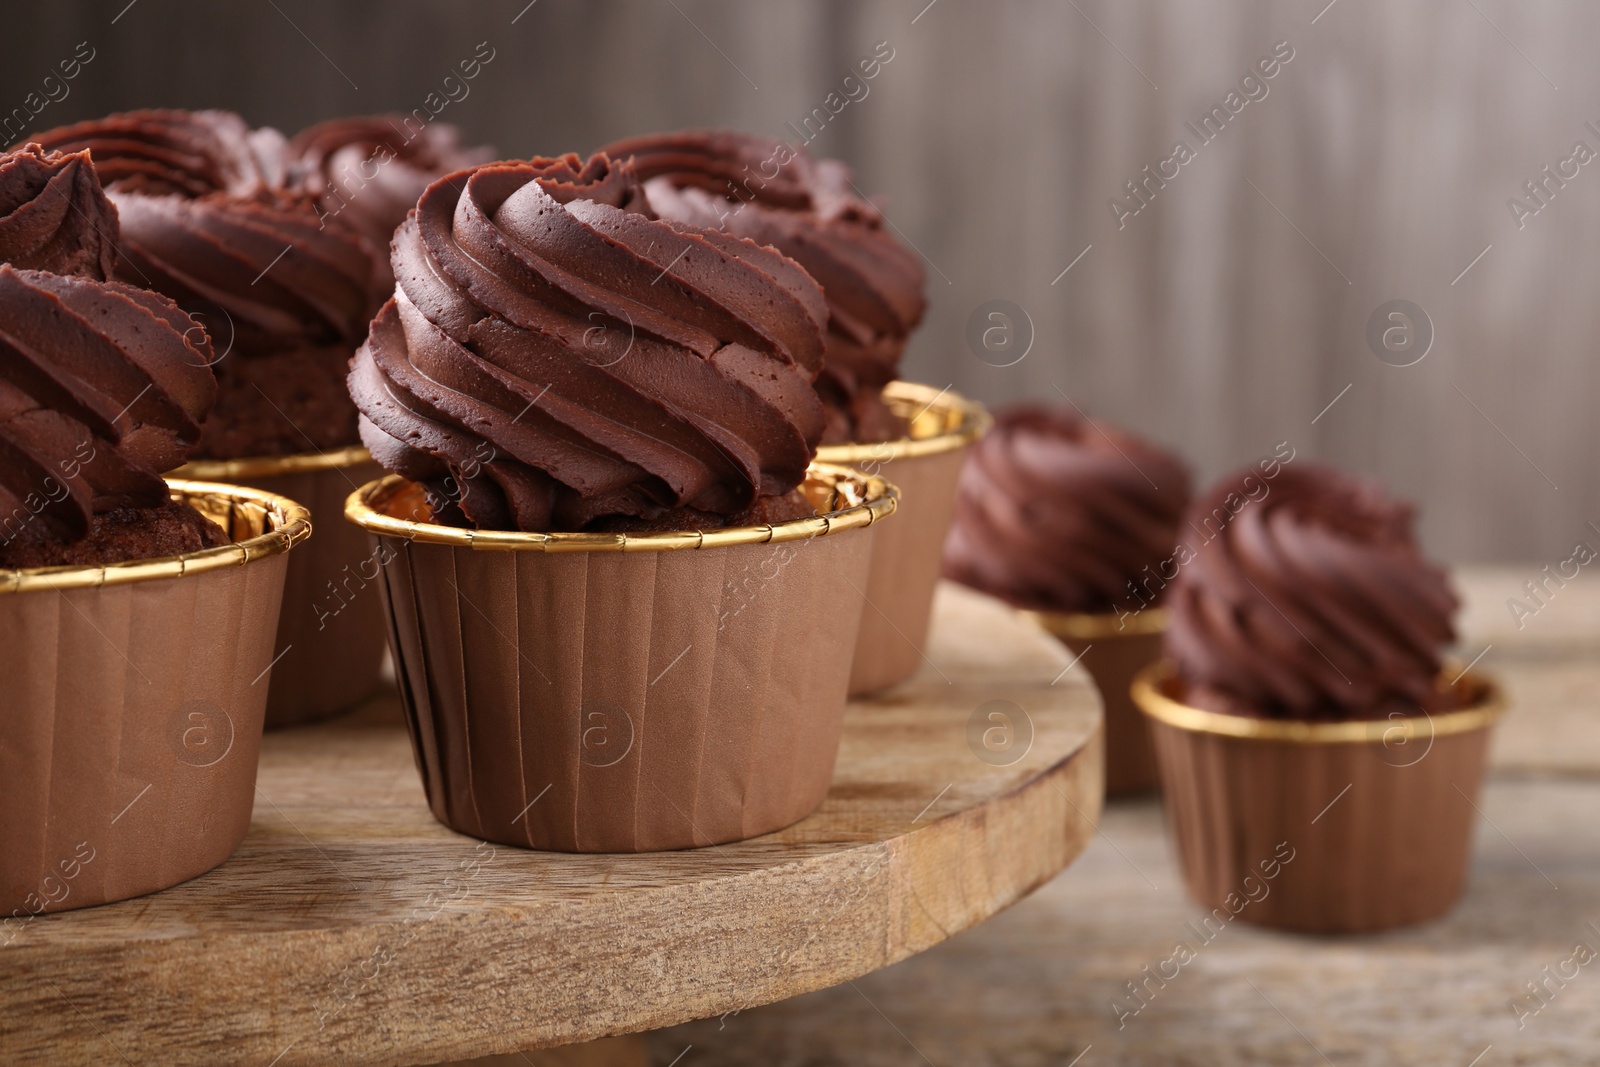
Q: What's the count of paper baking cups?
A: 6